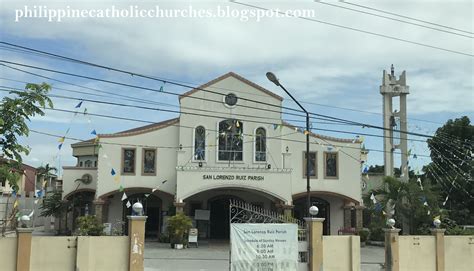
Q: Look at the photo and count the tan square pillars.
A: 5